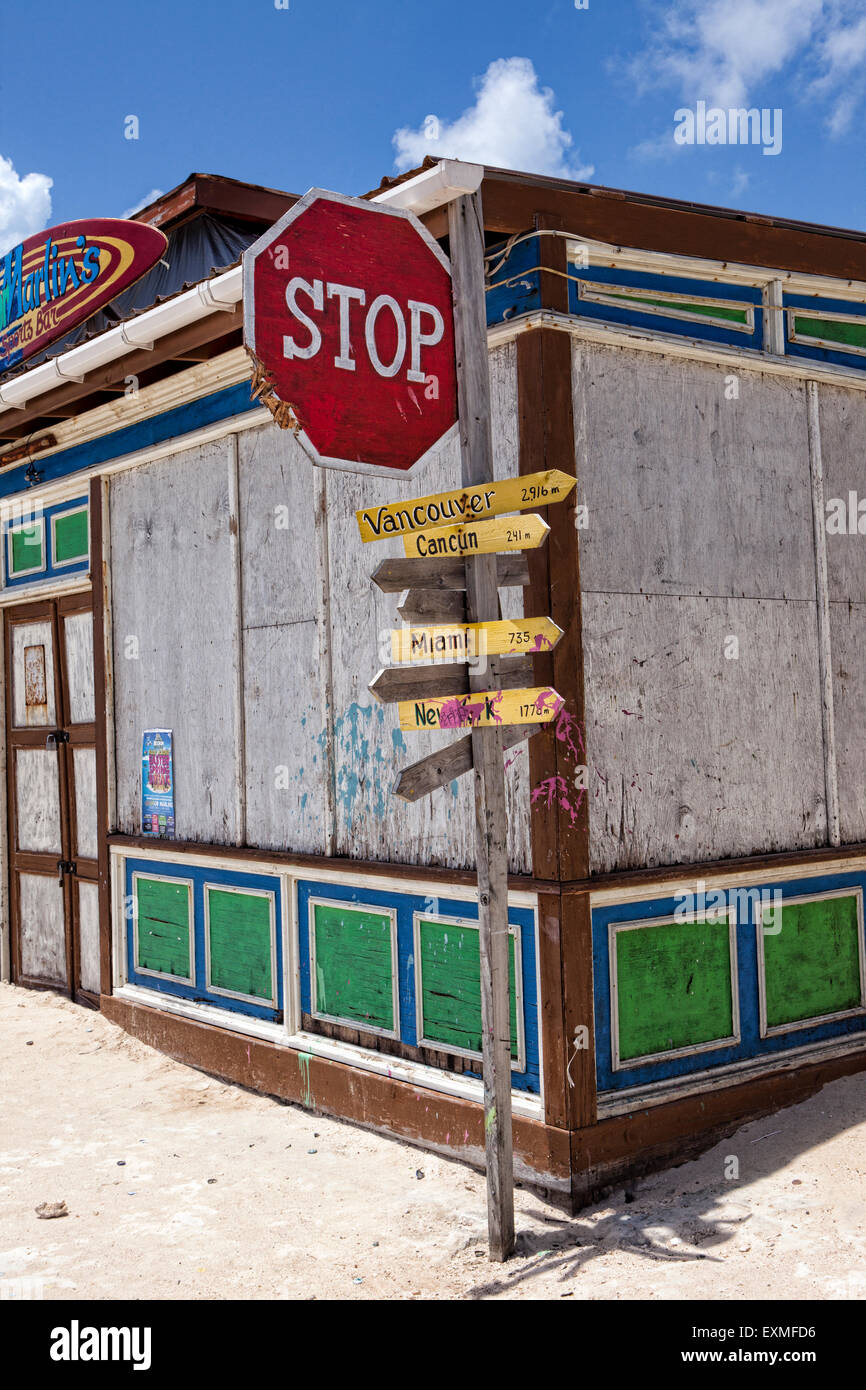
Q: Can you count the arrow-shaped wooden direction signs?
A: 8